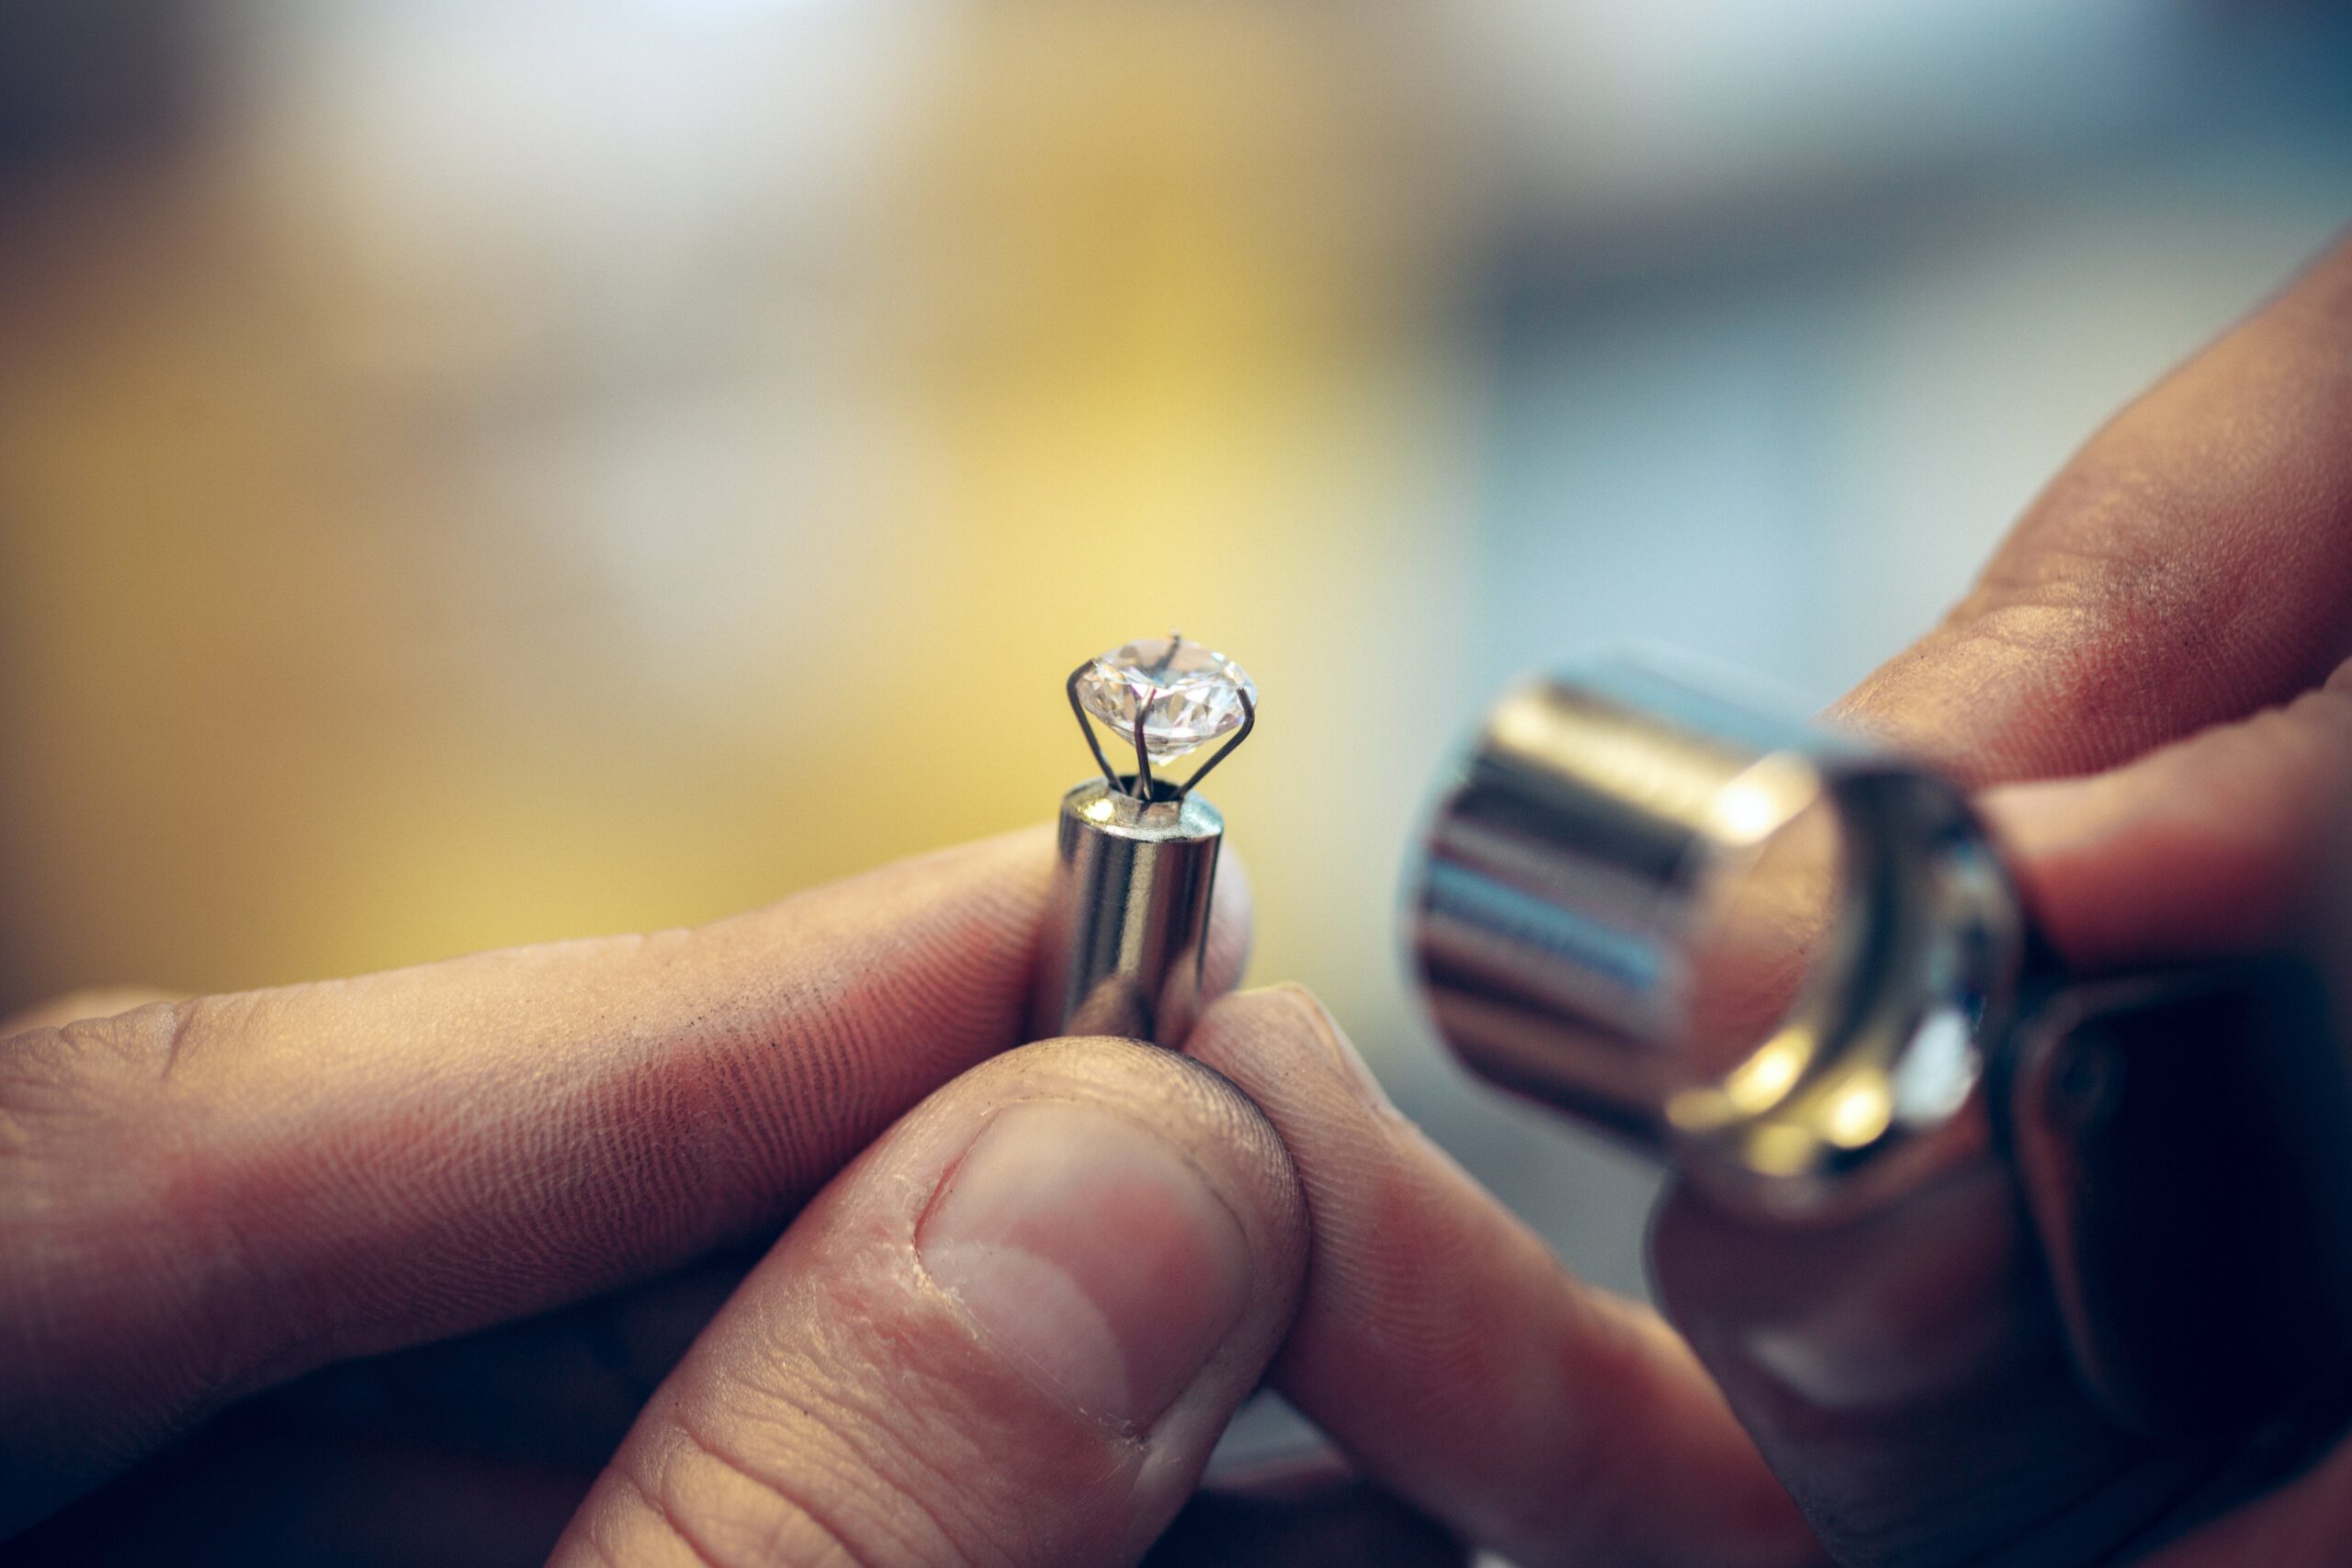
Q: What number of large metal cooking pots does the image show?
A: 0